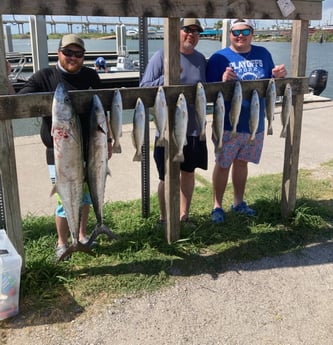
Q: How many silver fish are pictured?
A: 12